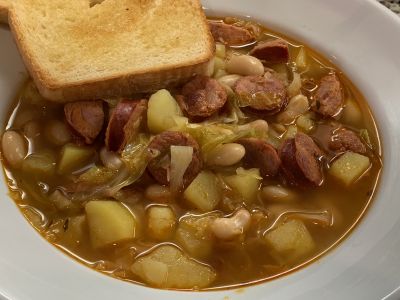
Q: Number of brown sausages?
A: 11